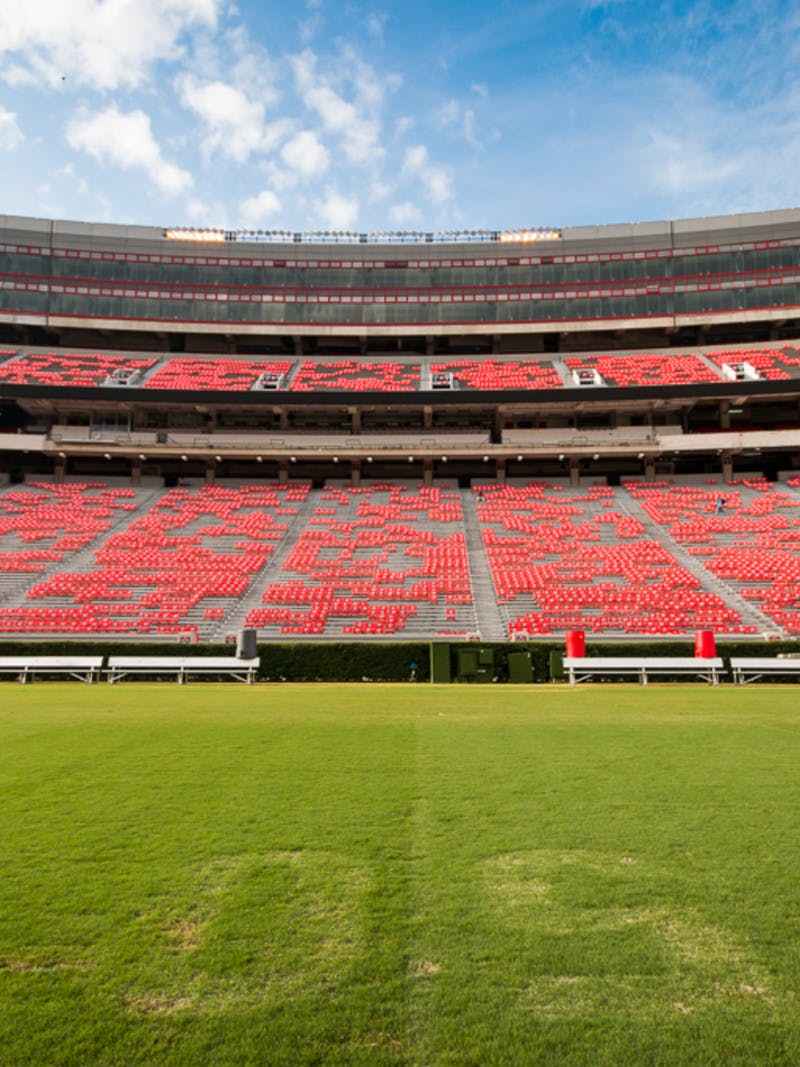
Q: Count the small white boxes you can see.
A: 5